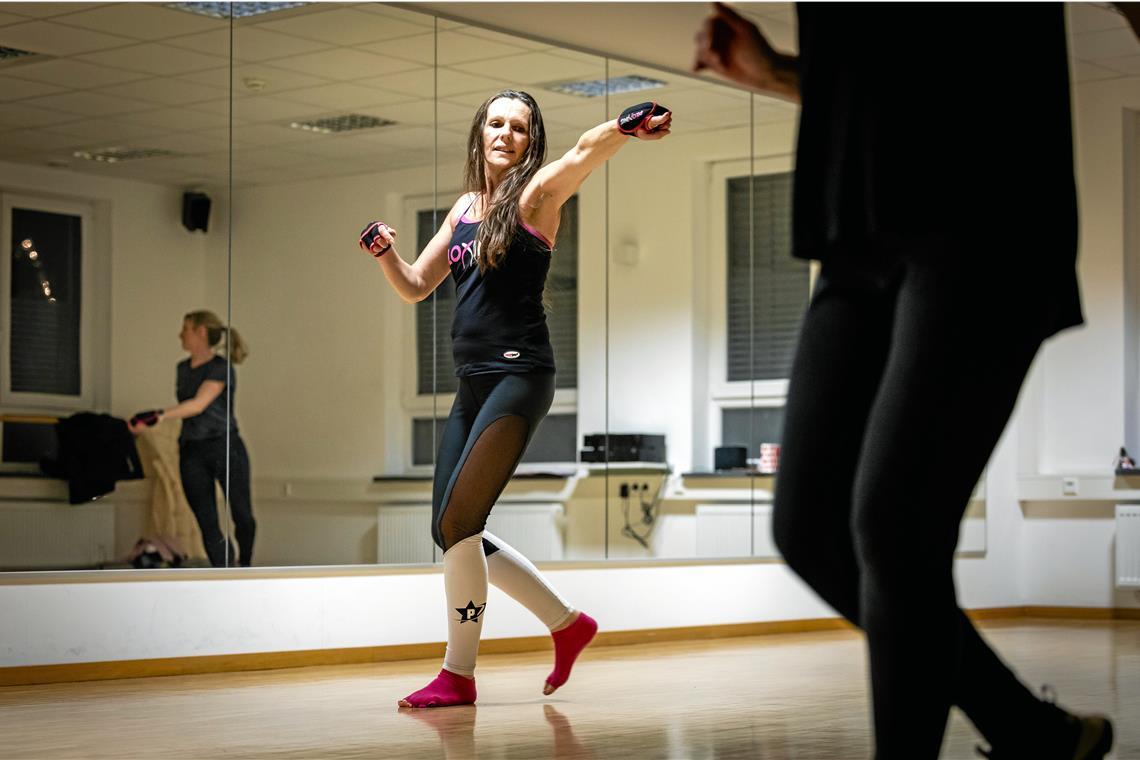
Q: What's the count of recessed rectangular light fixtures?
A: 5